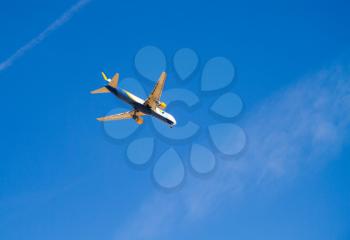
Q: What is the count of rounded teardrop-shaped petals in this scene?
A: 10